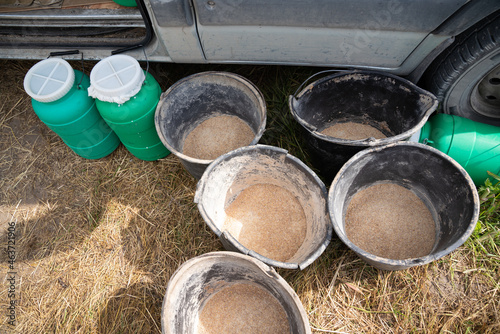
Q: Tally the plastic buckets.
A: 5